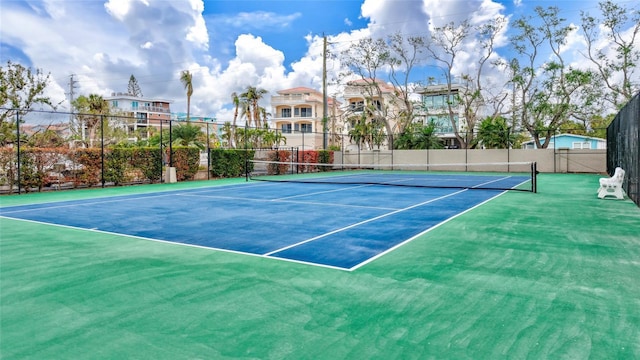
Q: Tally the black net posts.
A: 2